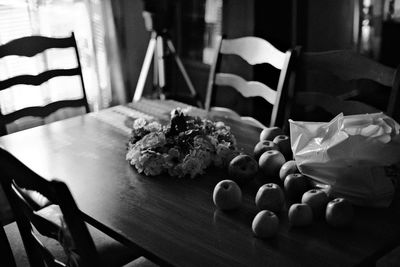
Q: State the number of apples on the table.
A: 13